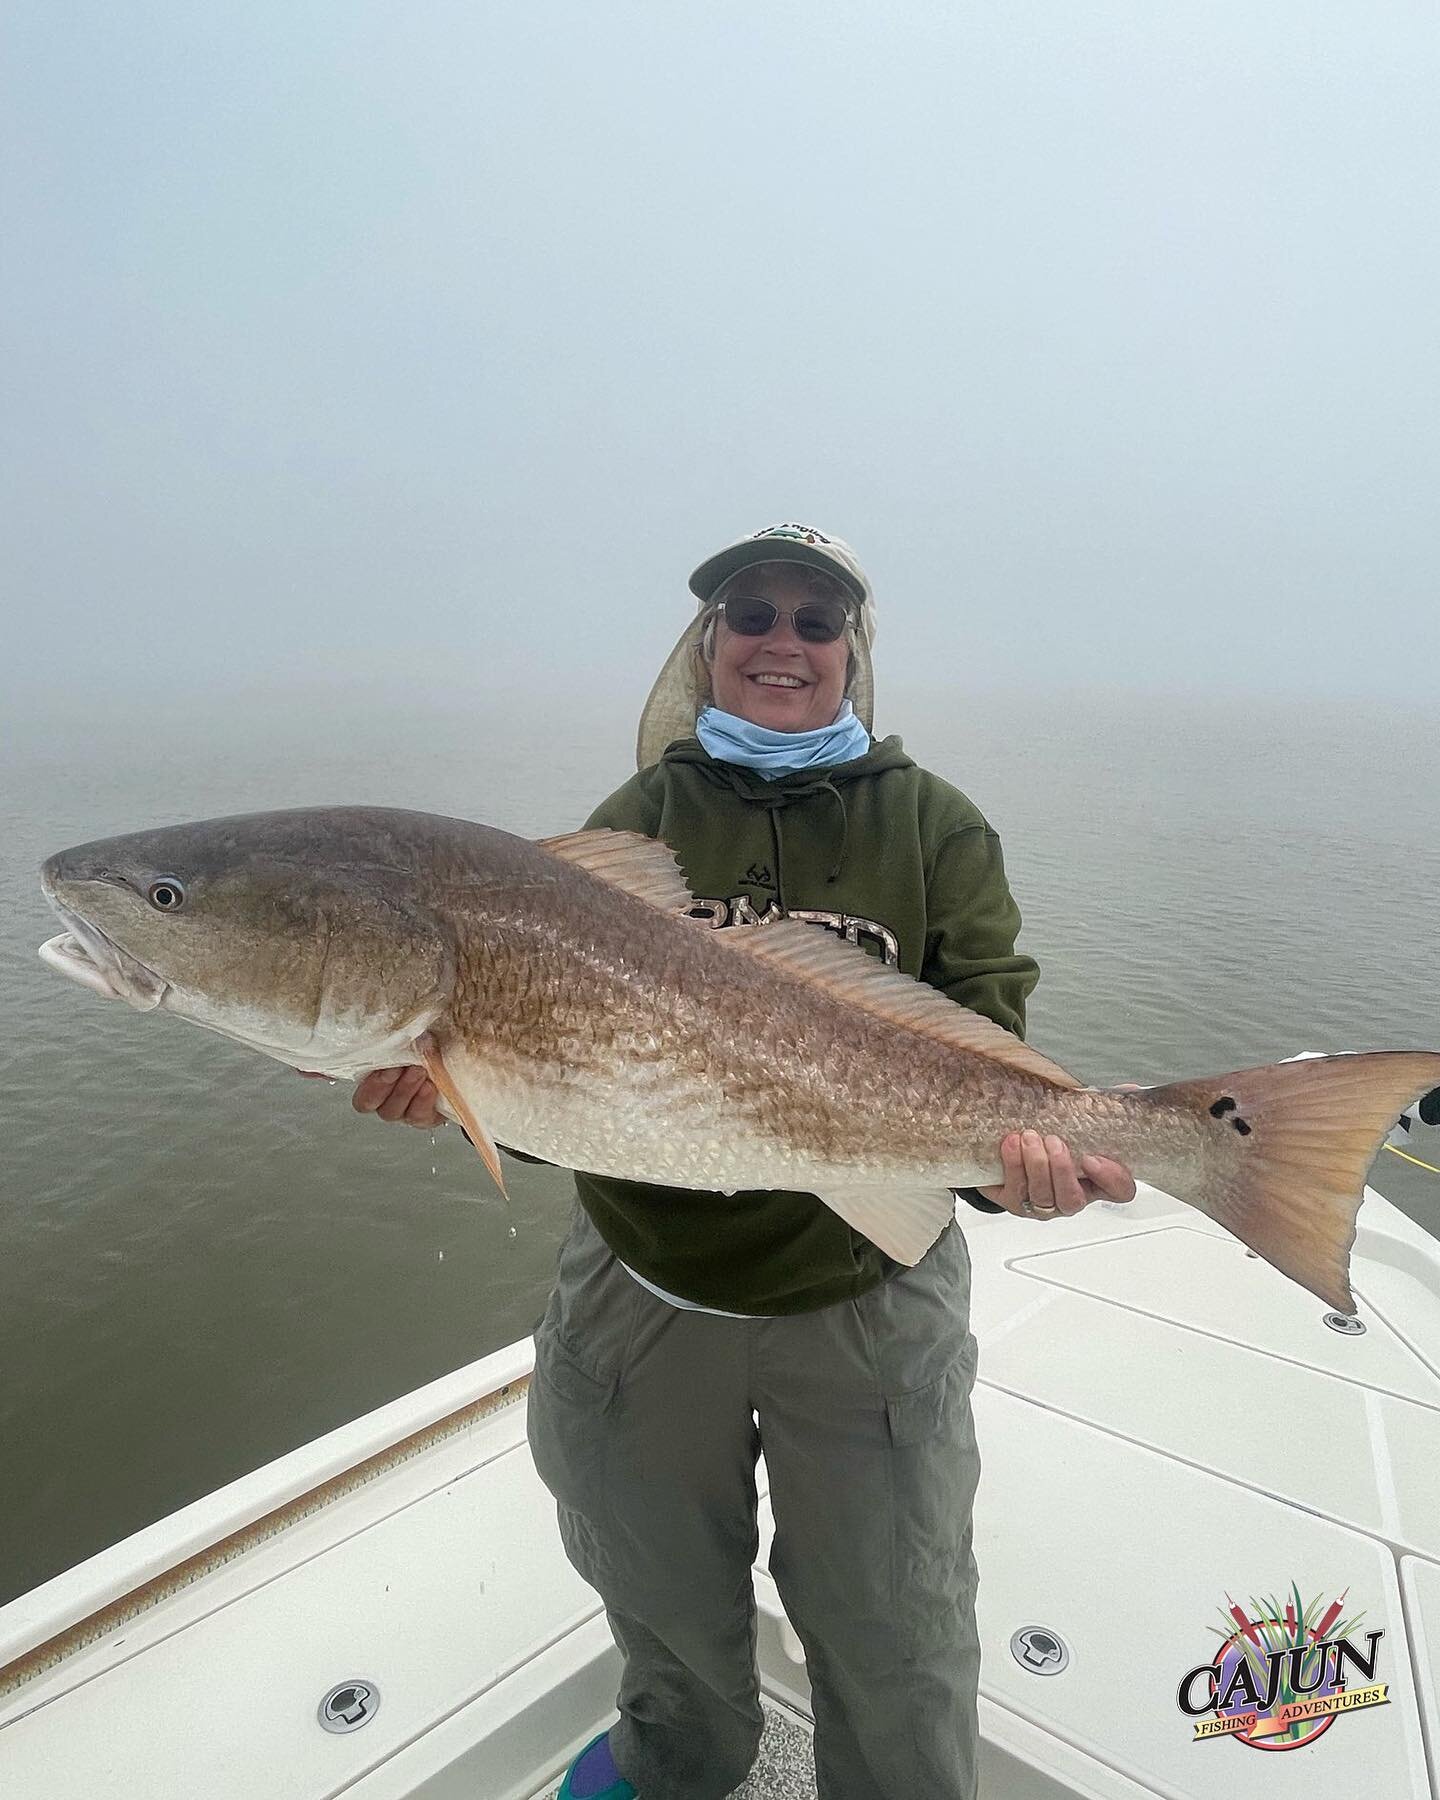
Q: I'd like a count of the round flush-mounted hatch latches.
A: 3